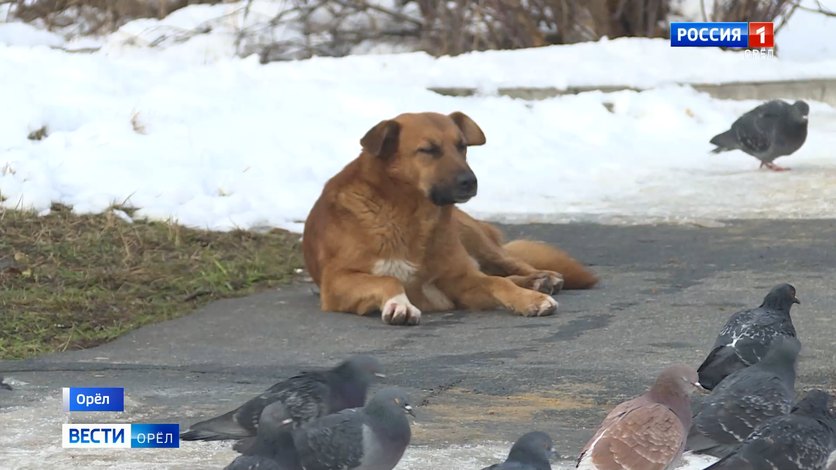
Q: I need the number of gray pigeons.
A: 8